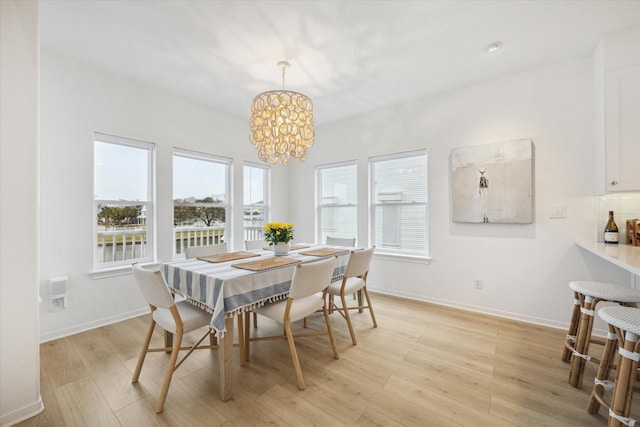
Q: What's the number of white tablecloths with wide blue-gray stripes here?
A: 1